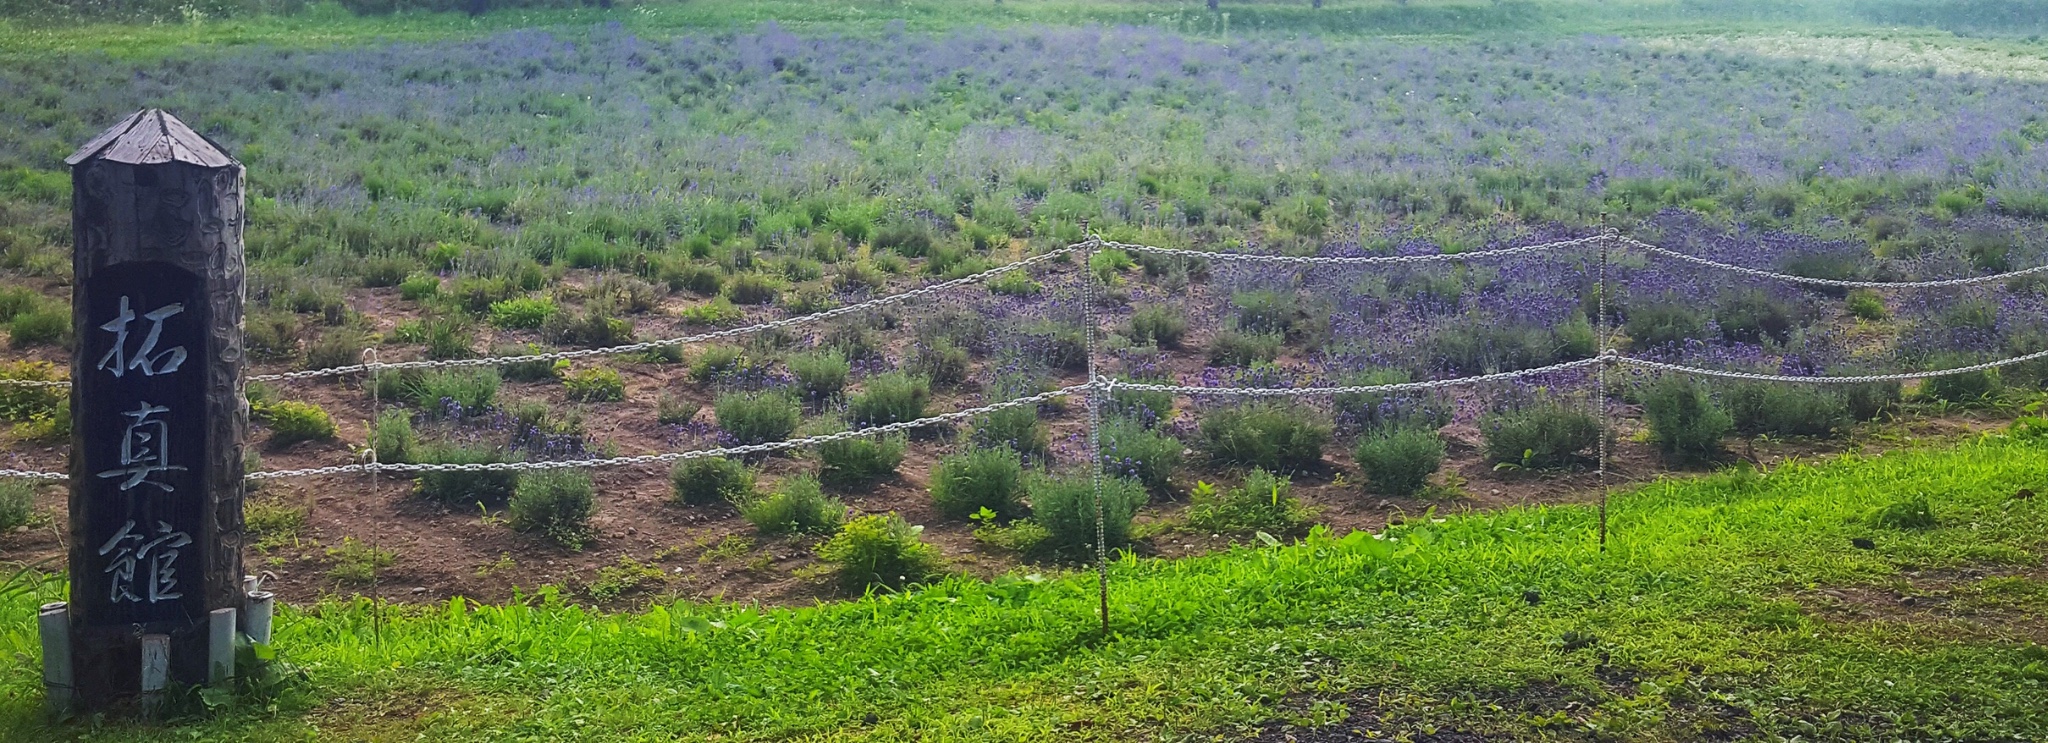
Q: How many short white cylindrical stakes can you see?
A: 5